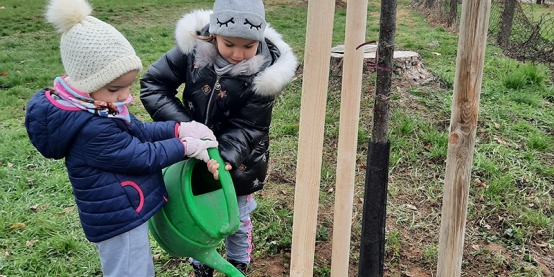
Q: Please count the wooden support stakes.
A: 3